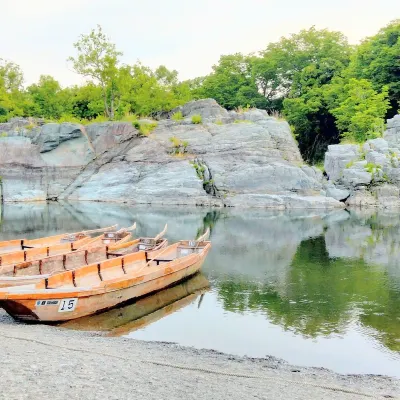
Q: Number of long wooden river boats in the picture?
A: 4